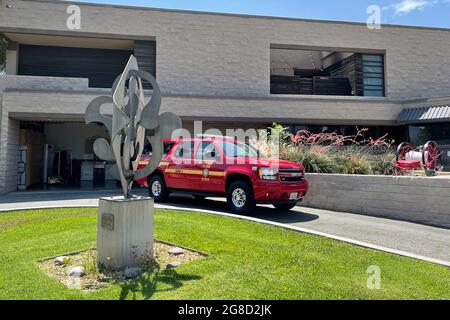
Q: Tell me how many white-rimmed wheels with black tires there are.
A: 2